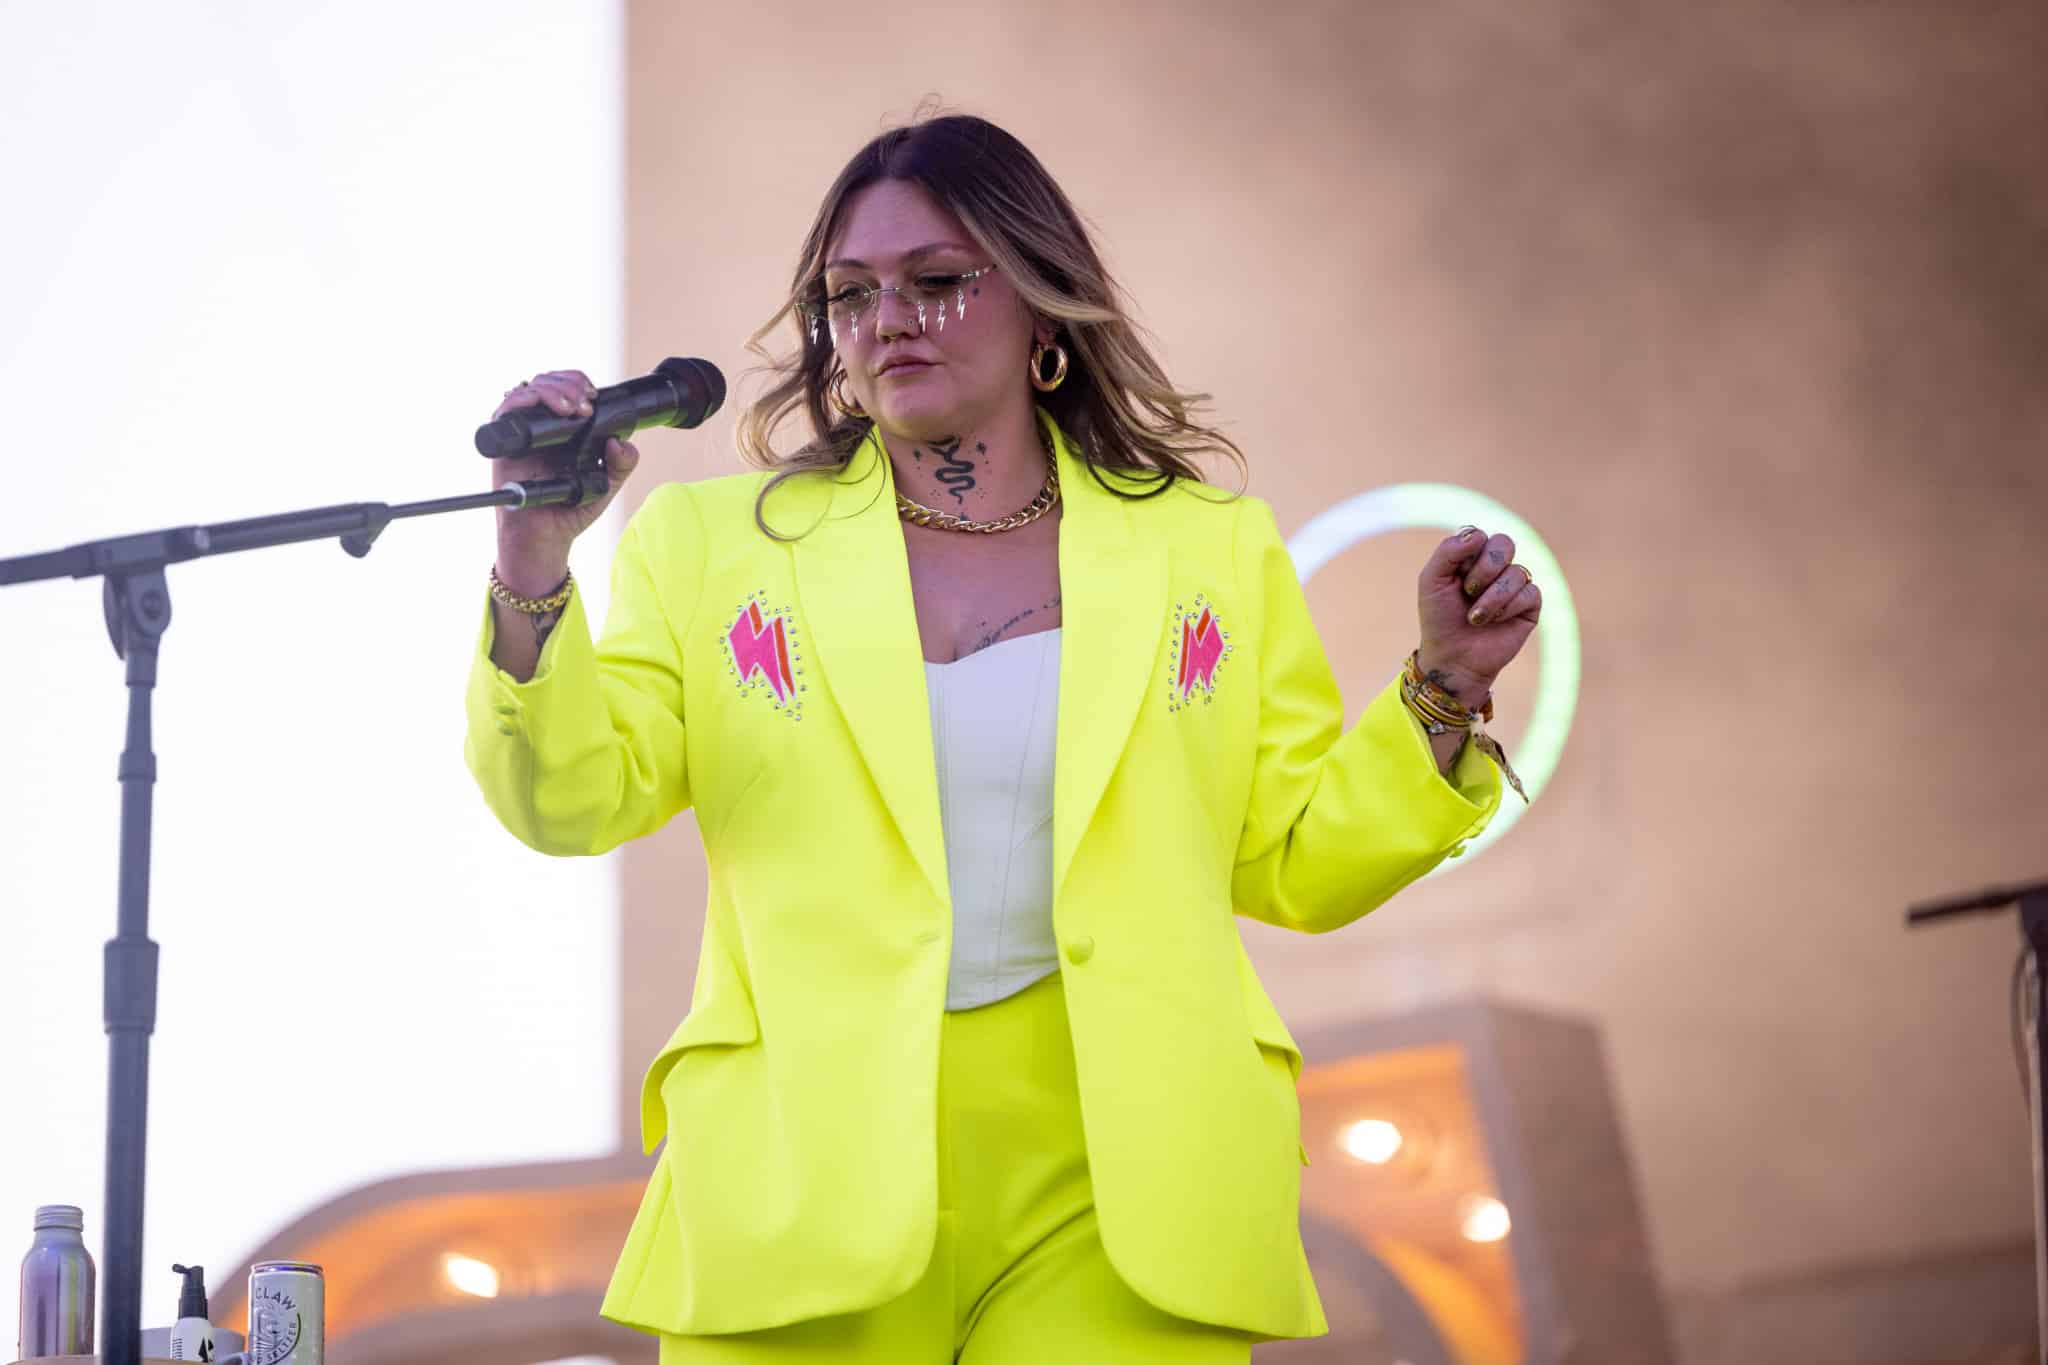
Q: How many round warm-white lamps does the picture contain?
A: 3